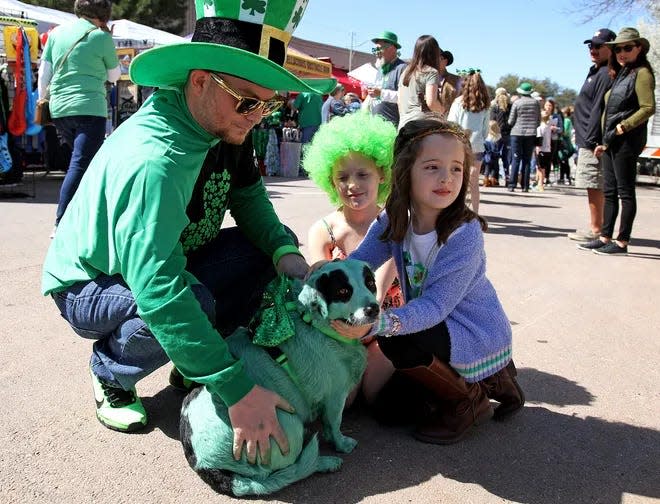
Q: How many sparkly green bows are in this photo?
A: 1